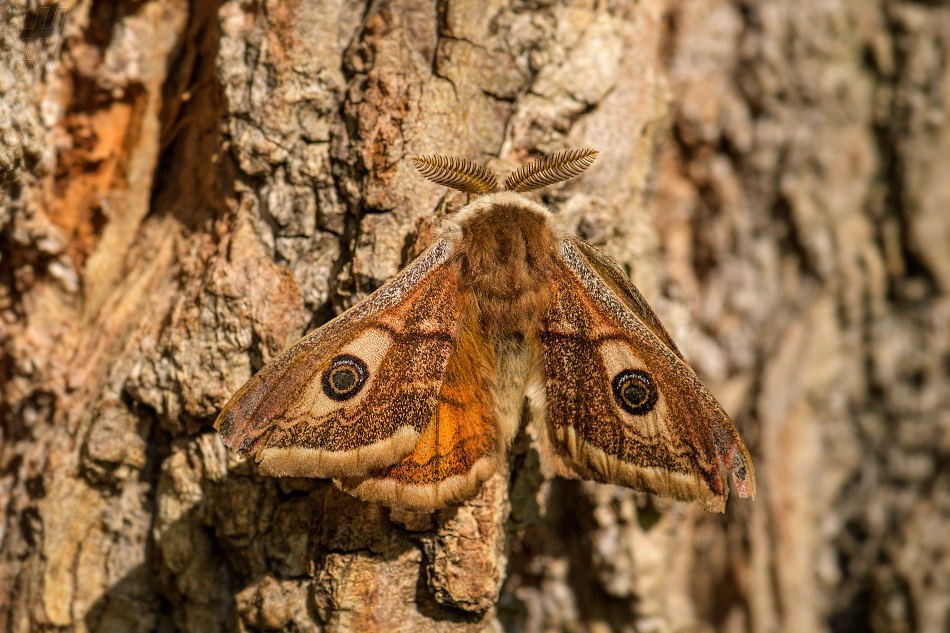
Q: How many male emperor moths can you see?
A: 1